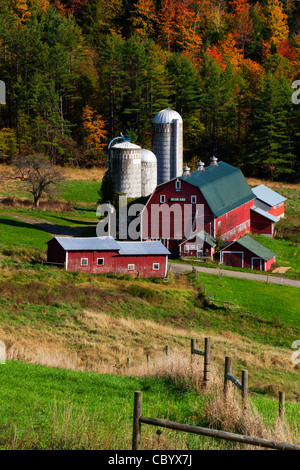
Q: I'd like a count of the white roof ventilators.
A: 3